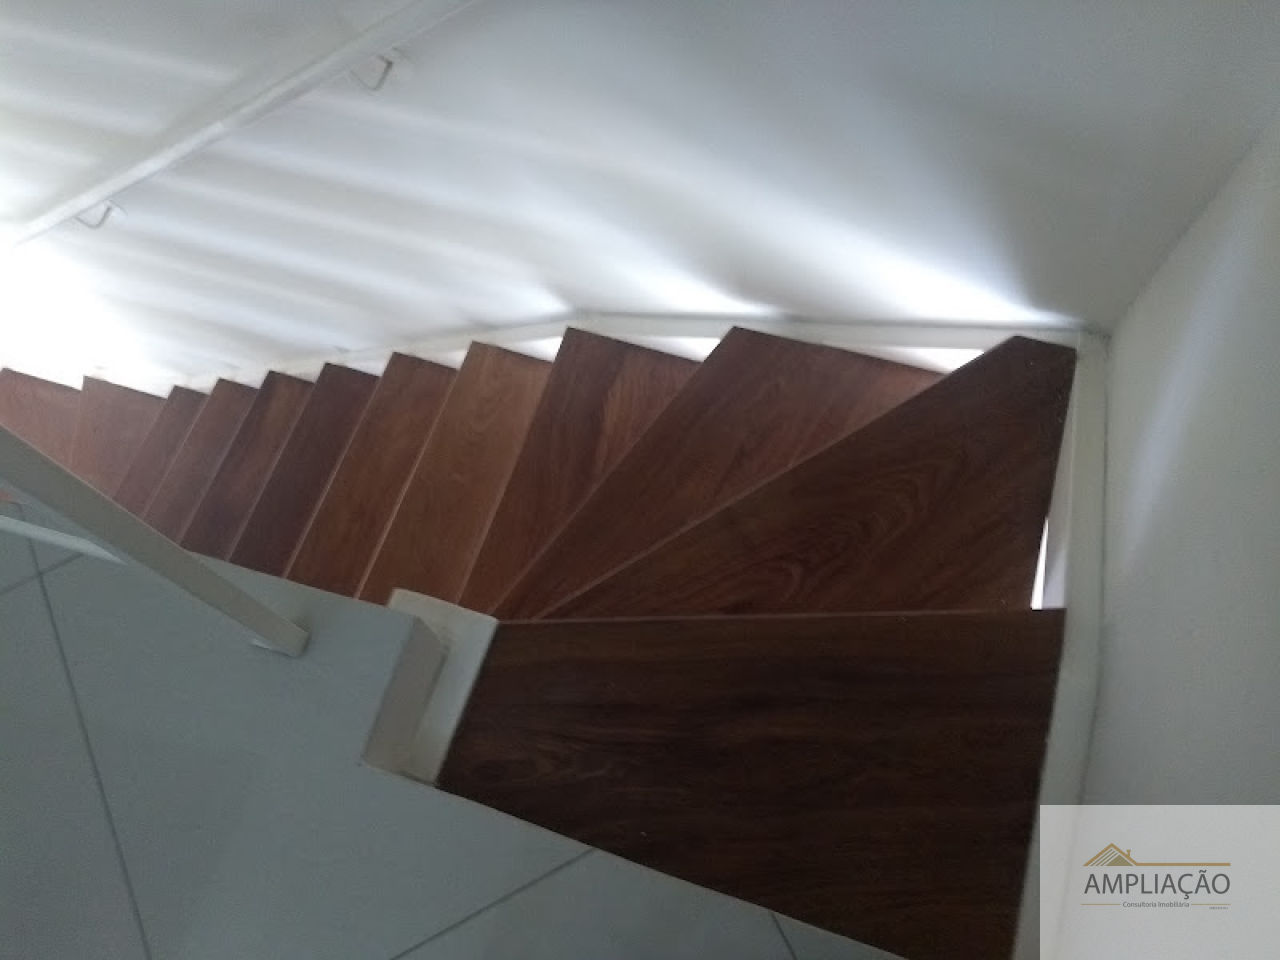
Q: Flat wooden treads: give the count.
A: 12